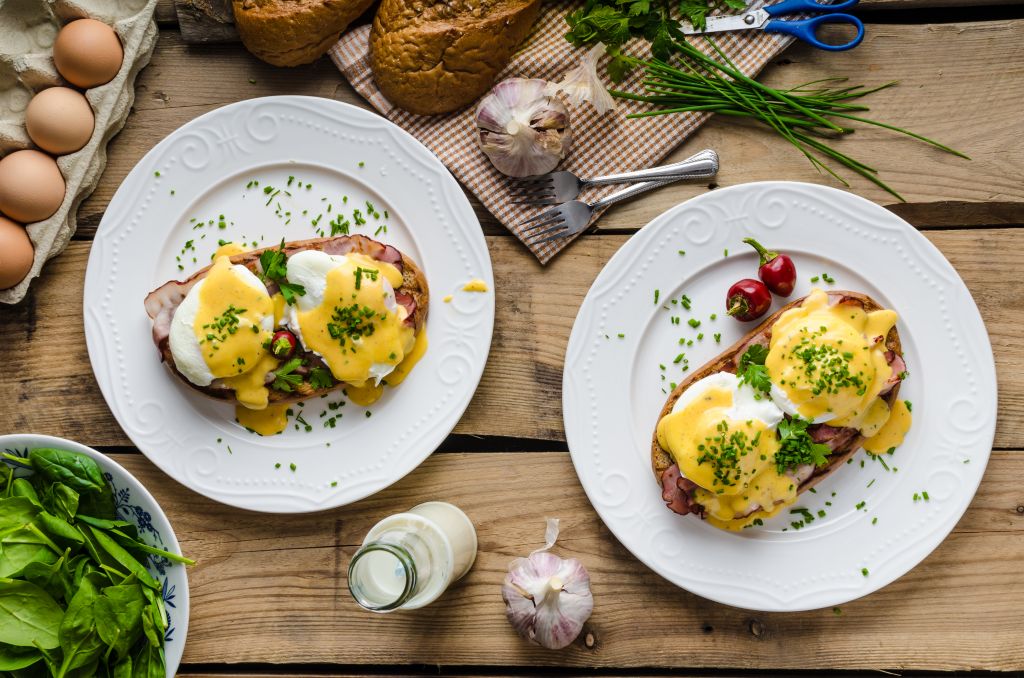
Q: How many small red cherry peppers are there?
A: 3